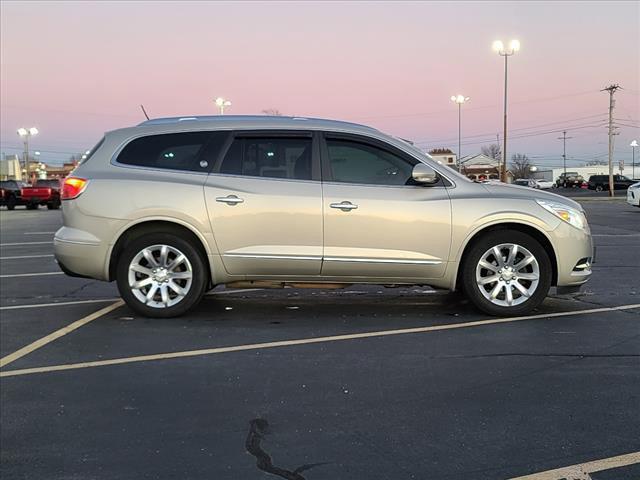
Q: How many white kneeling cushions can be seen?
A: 0